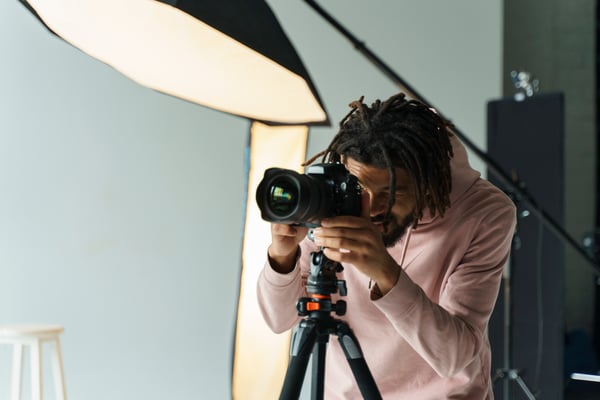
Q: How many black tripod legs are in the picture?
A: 3